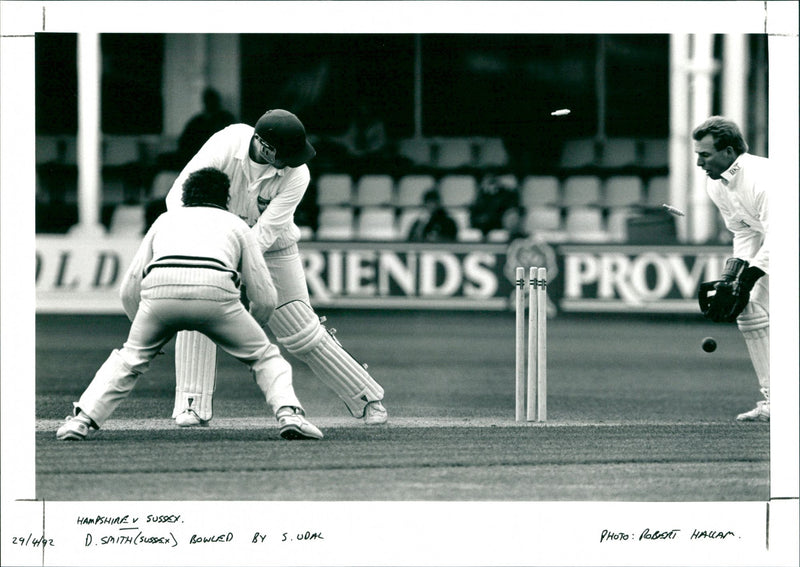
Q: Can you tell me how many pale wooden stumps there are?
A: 3